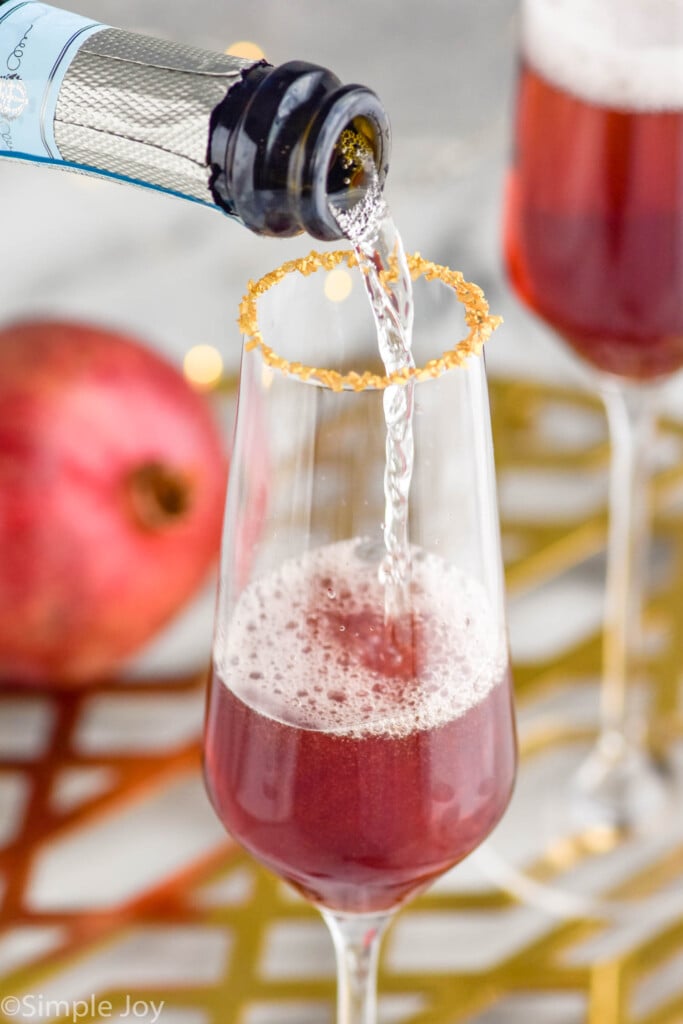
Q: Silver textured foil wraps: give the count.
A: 1